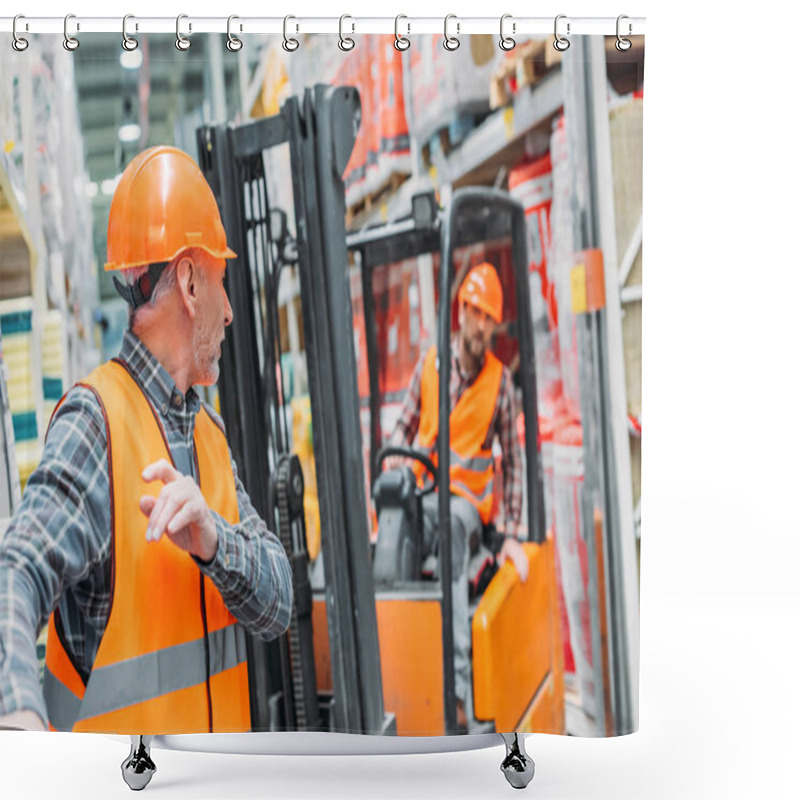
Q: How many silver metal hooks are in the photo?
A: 12